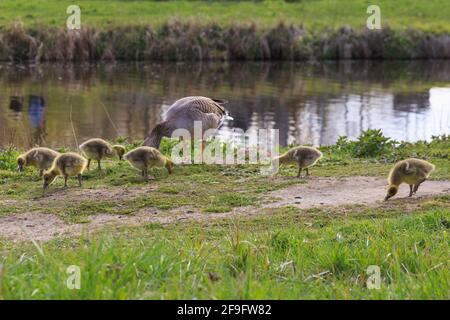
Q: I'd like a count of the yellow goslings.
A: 6